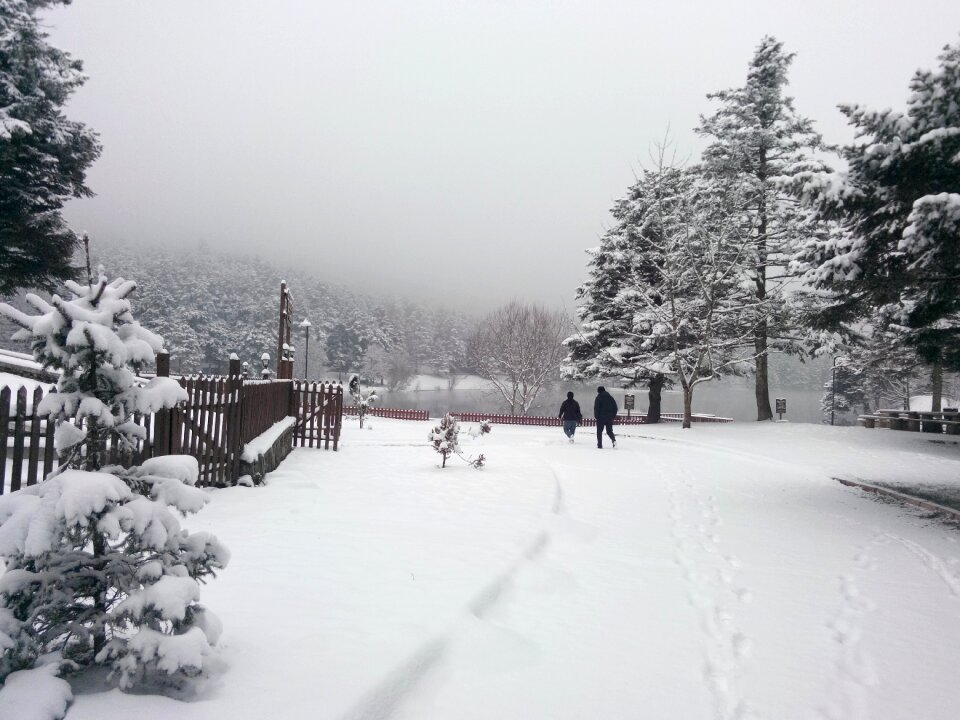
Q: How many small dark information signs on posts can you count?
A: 2